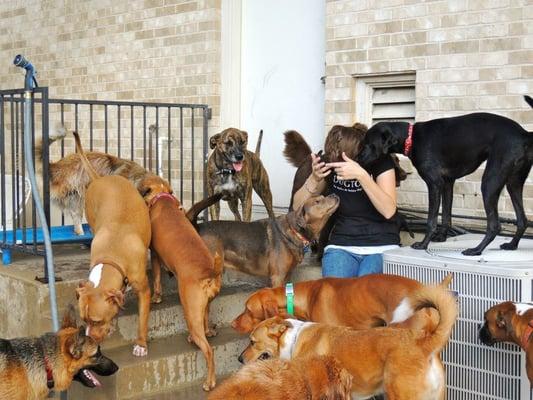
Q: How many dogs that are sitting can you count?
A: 0